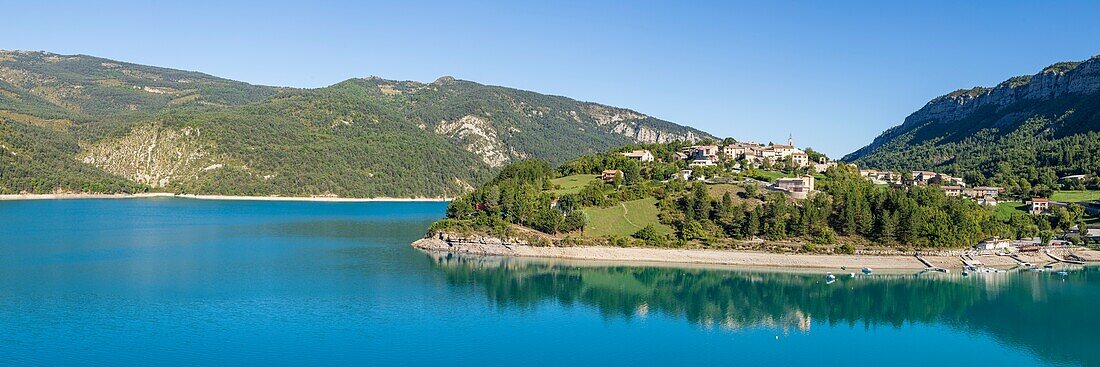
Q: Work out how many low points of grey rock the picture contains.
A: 1